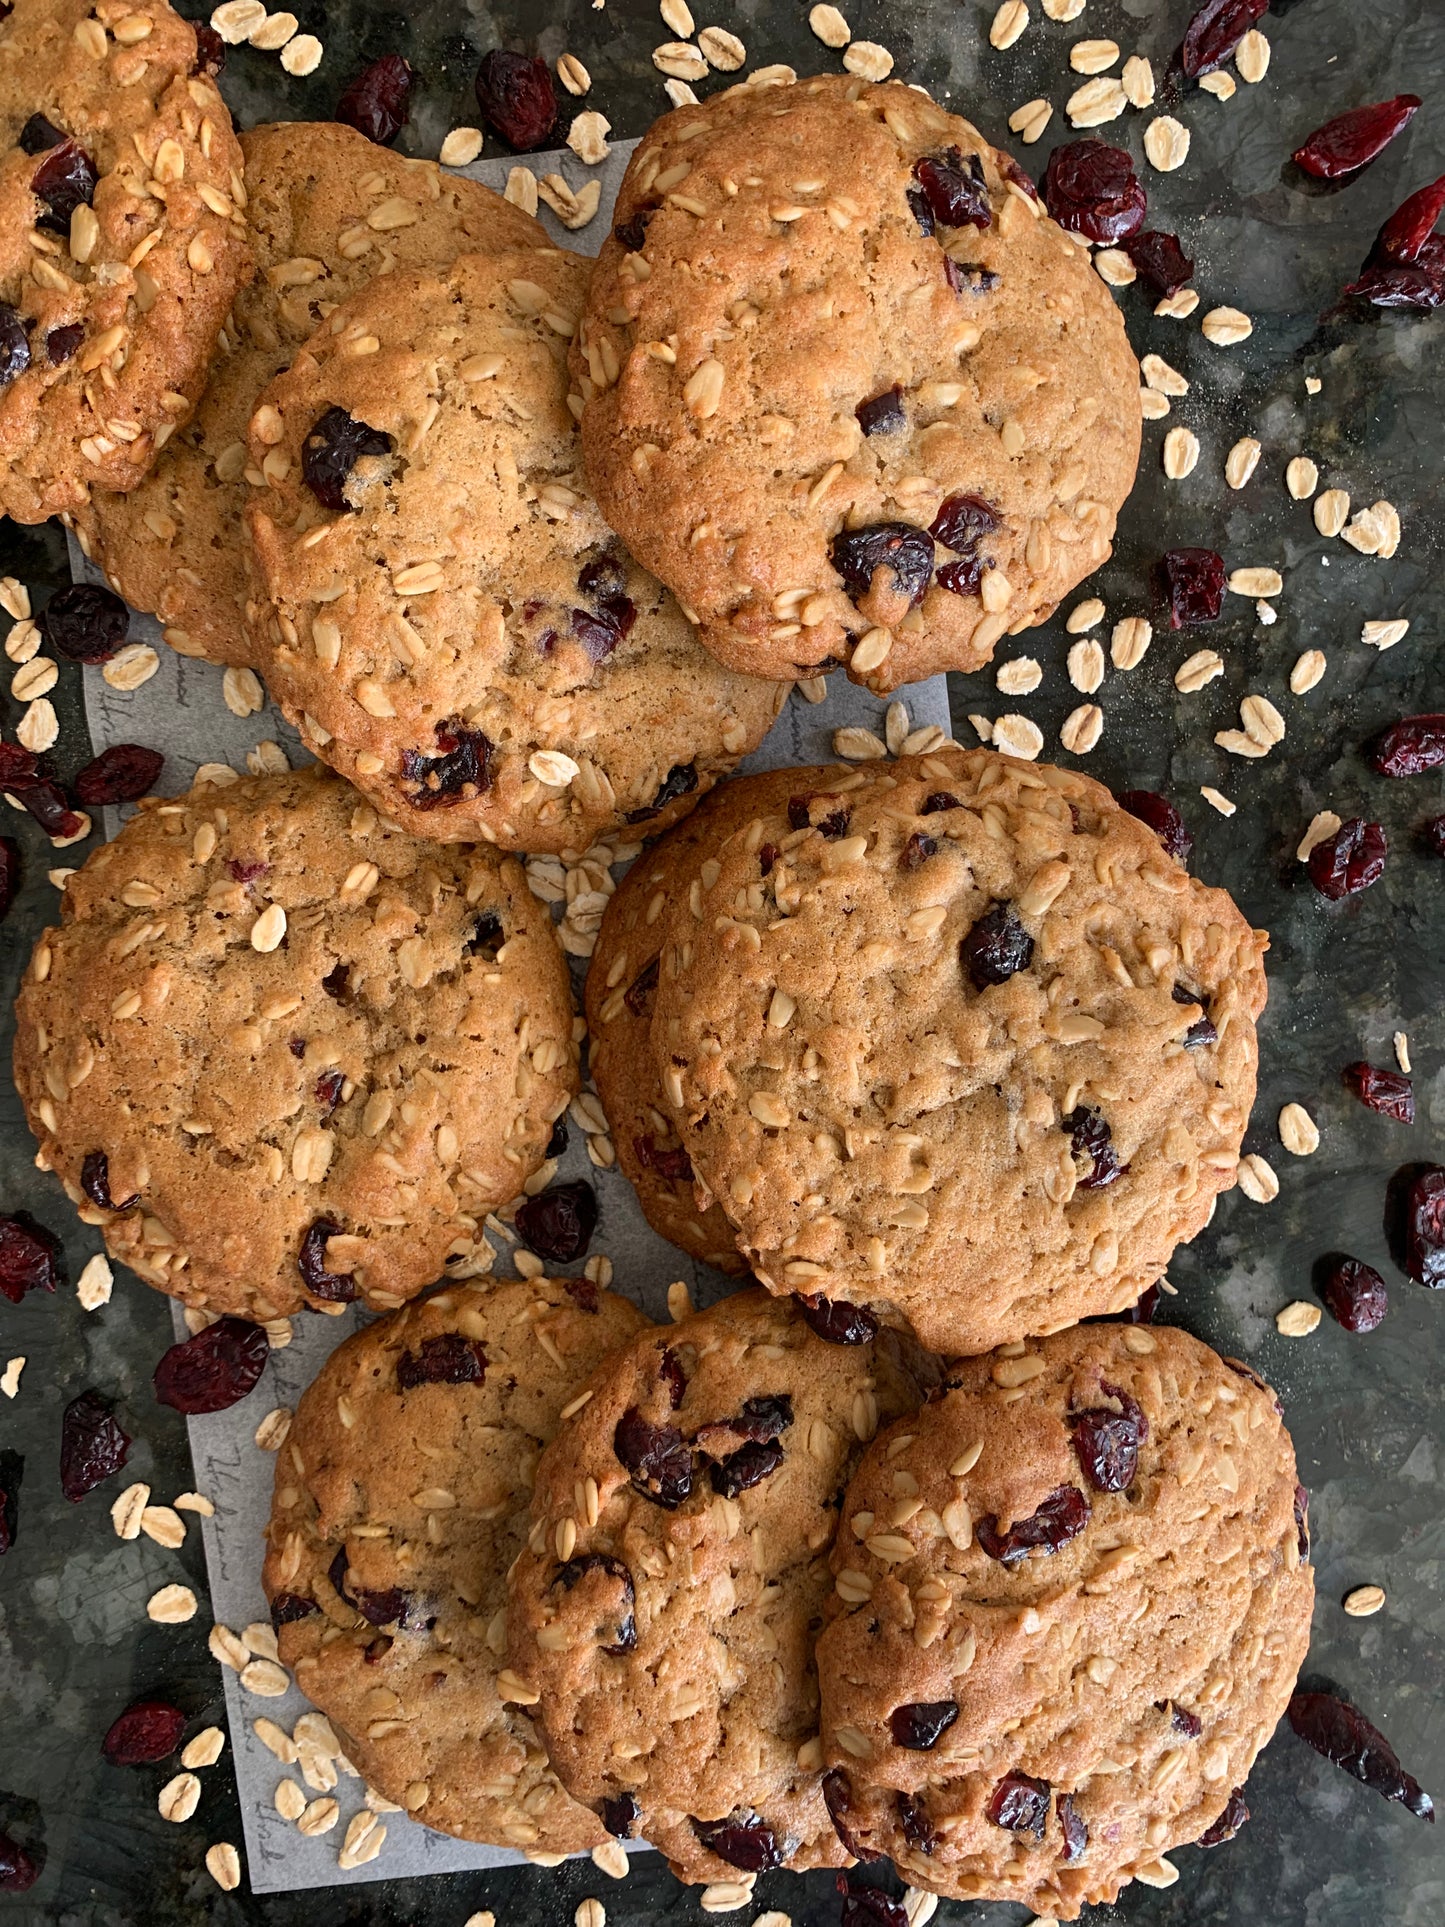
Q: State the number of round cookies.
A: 10